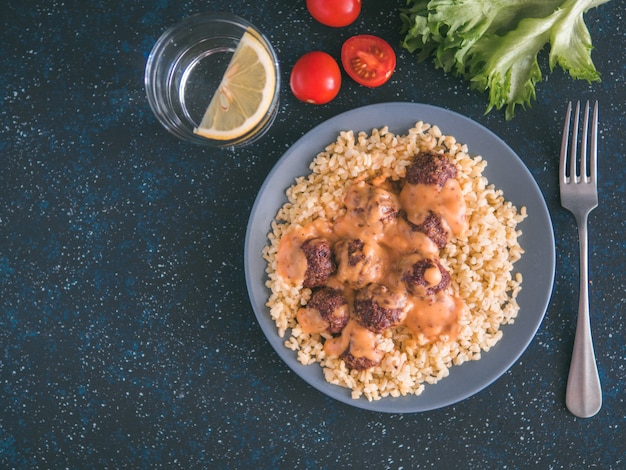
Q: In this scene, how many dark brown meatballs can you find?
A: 9